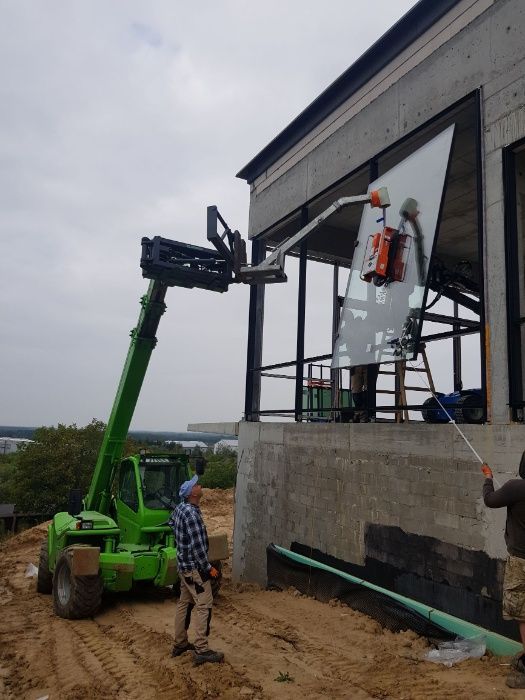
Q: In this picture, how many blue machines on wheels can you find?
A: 1